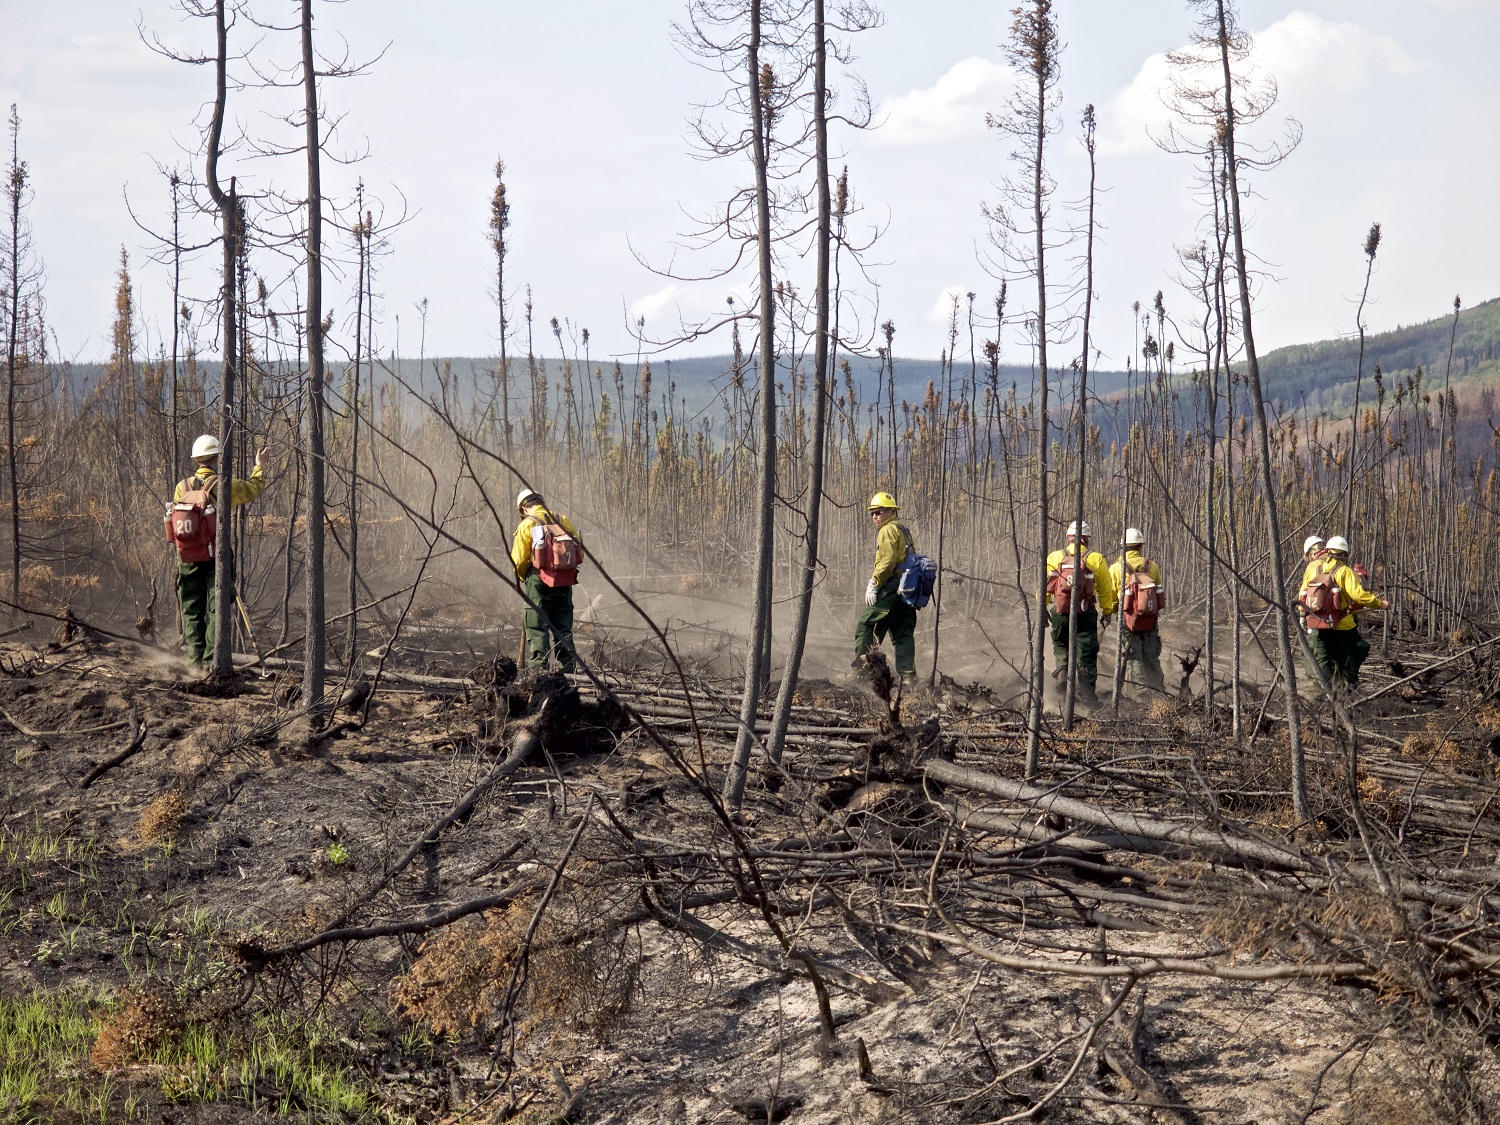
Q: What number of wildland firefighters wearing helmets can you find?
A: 7